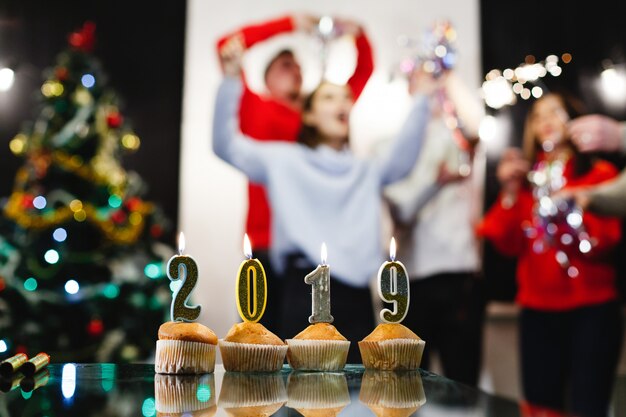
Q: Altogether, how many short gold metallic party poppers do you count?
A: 2